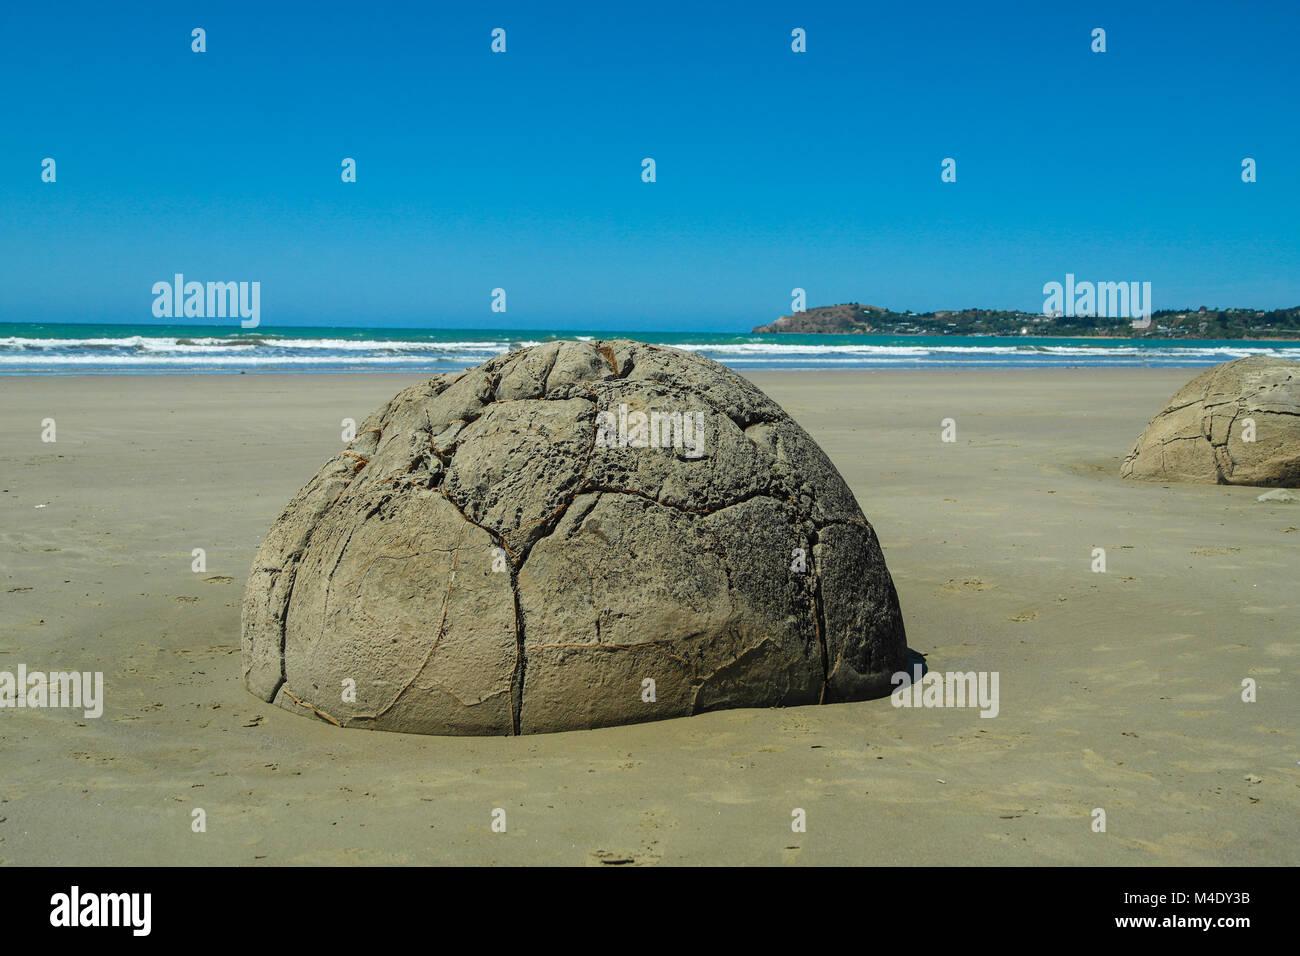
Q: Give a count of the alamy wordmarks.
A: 6